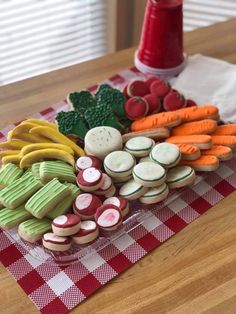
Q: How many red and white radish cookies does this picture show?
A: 9